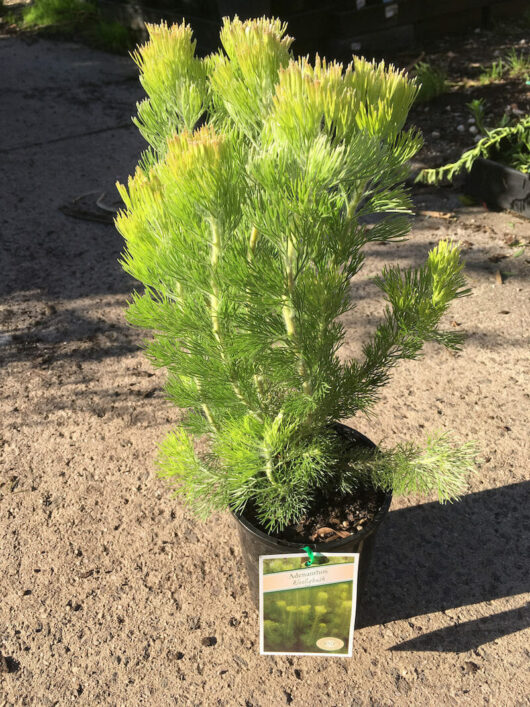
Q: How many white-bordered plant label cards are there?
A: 1